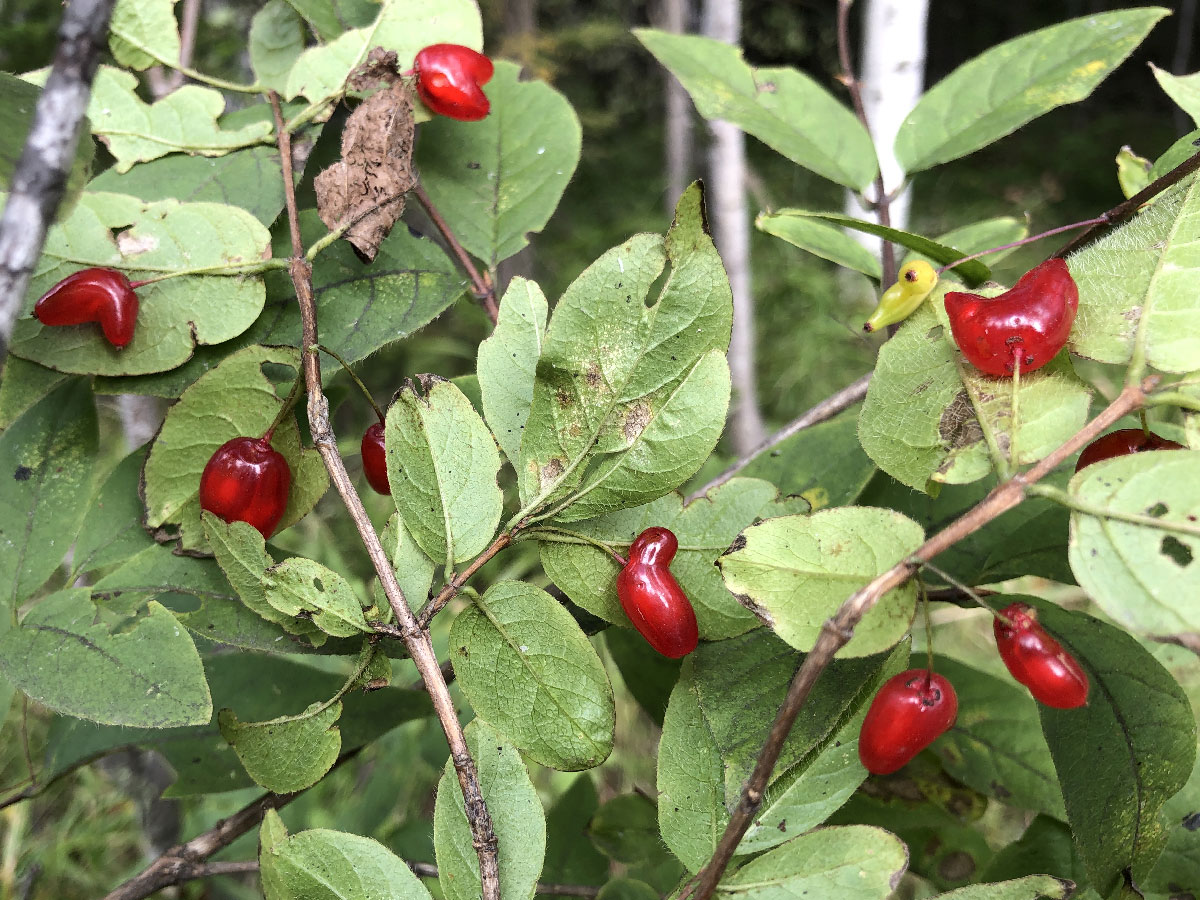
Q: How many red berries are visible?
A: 9